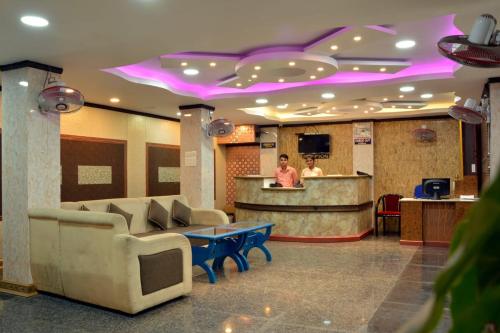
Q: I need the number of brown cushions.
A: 4